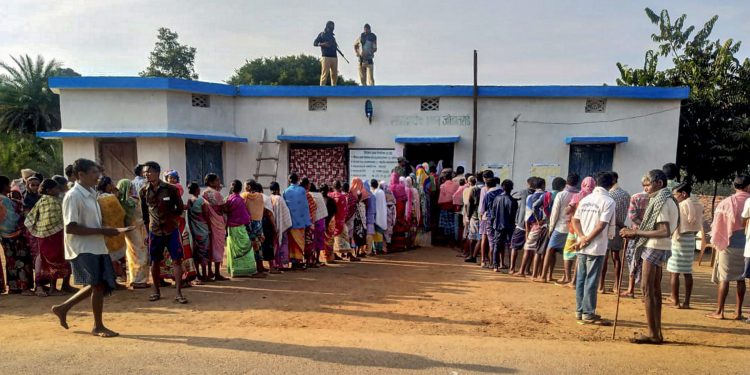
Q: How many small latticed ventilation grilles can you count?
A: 4